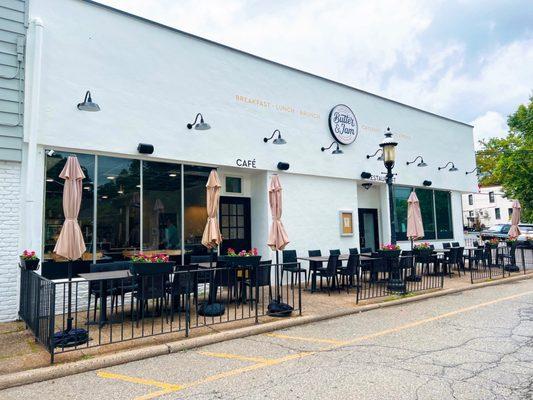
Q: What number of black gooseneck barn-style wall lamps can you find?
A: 8